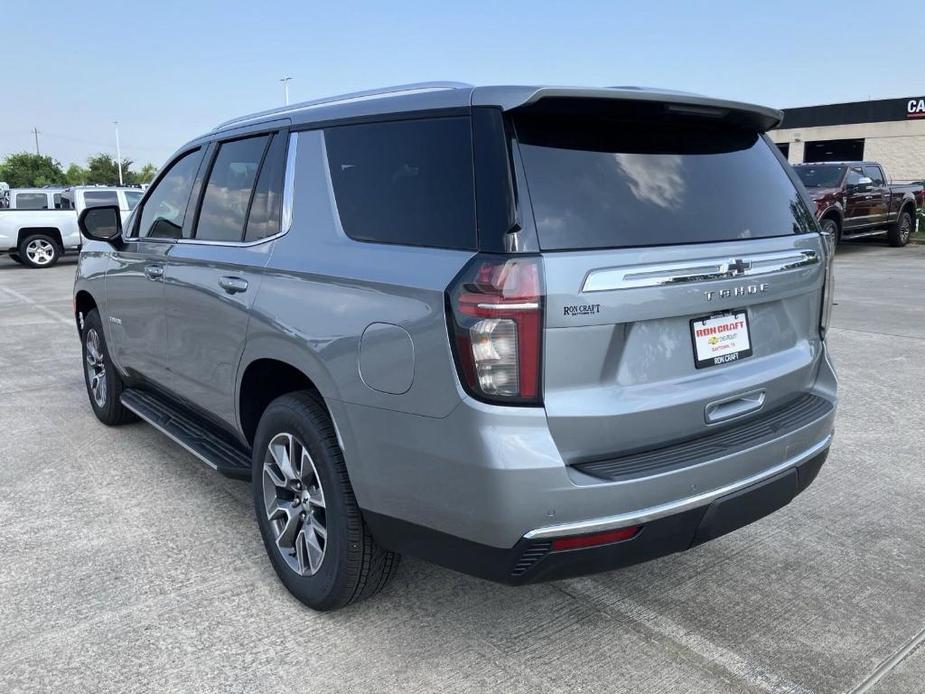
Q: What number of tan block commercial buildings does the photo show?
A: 1